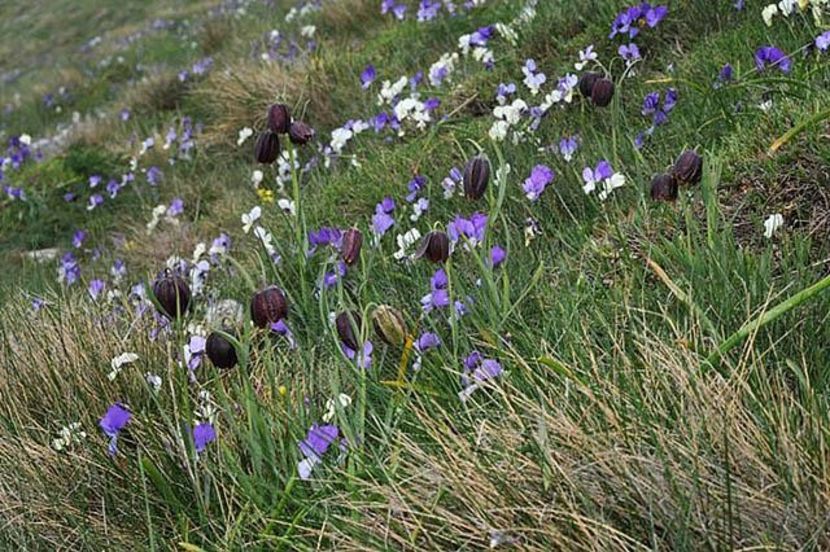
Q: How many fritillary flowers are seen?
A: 15